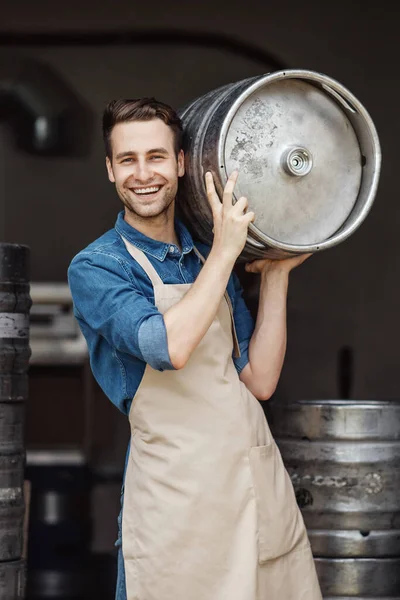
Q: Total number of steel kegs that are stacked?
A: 2